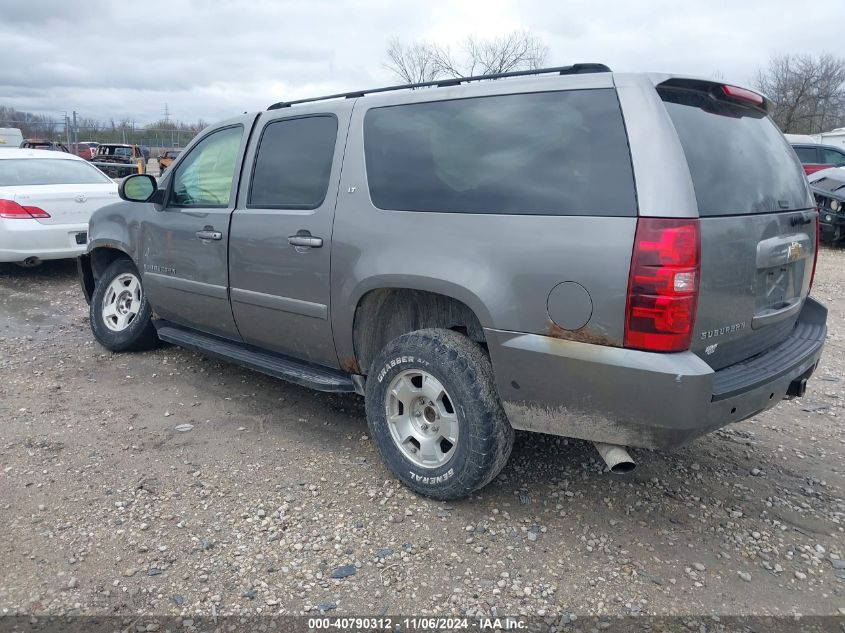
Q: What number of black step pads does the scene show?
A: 2